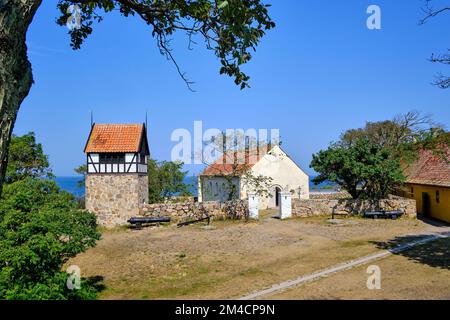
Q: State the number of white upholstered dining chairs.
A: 0